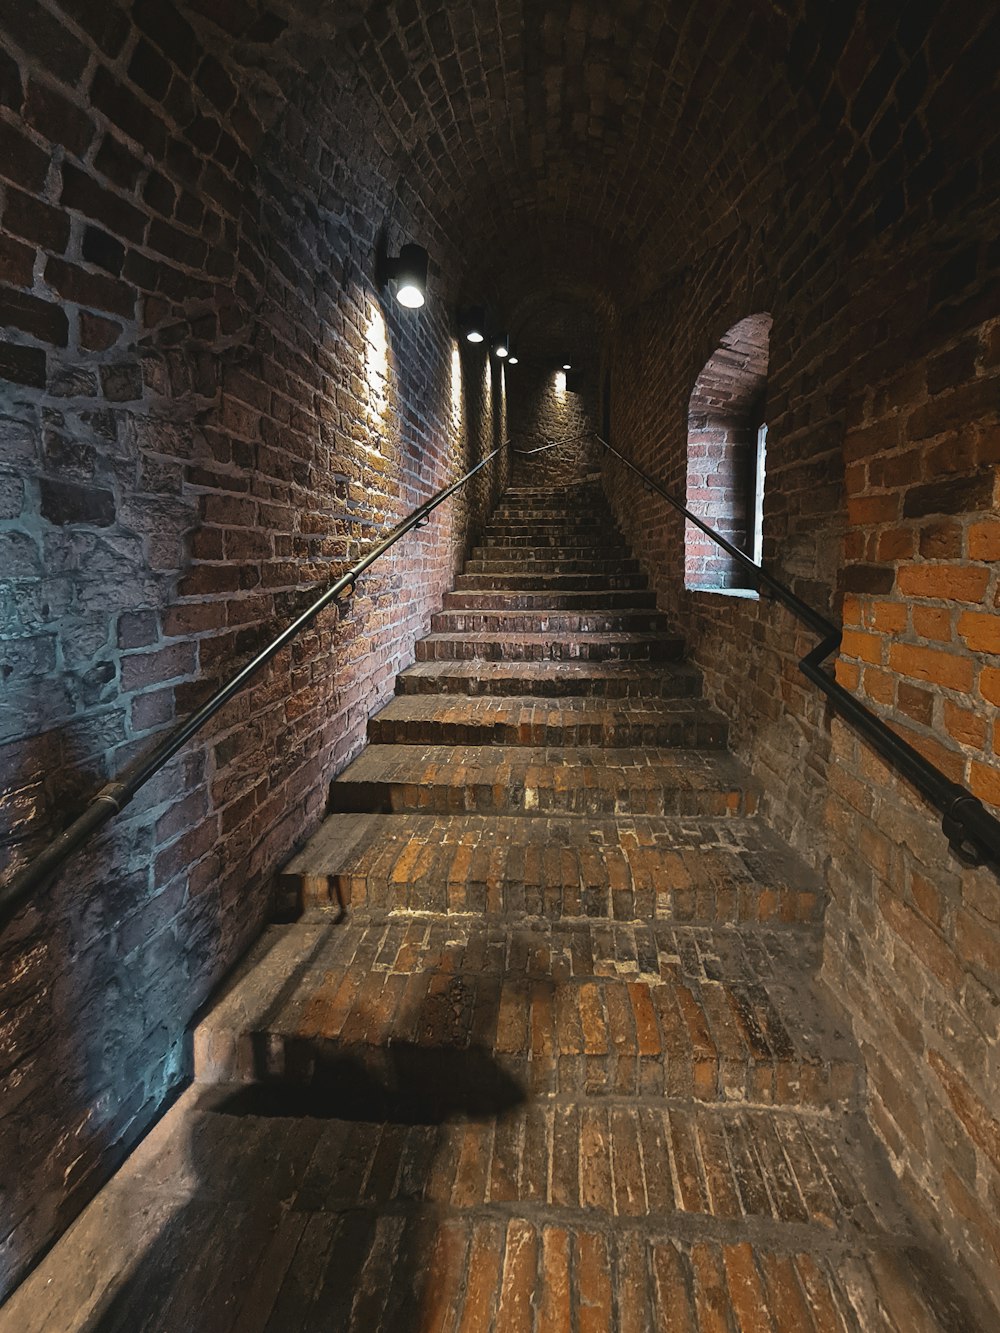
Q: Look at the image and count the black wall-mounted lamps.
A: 5